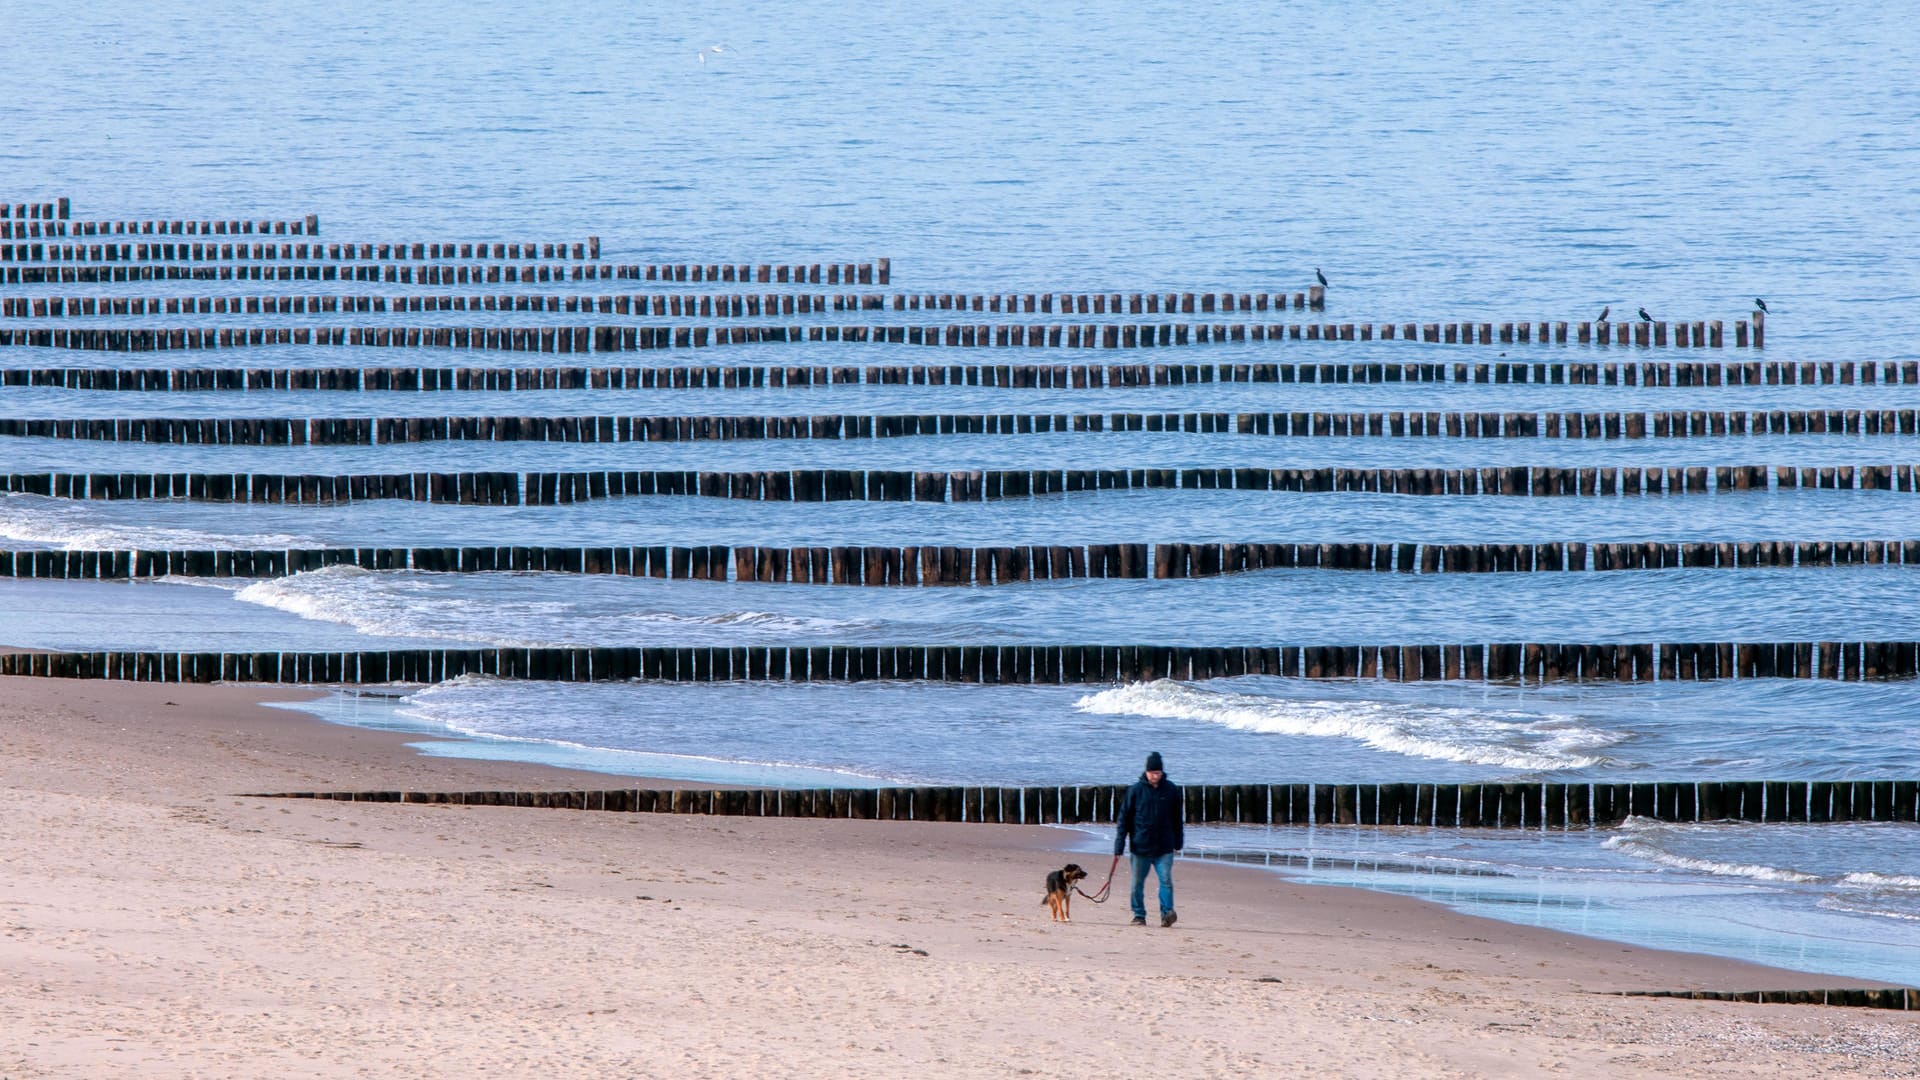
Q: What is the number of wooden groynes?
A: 13